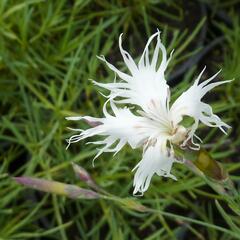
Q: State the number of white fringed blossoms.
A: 1